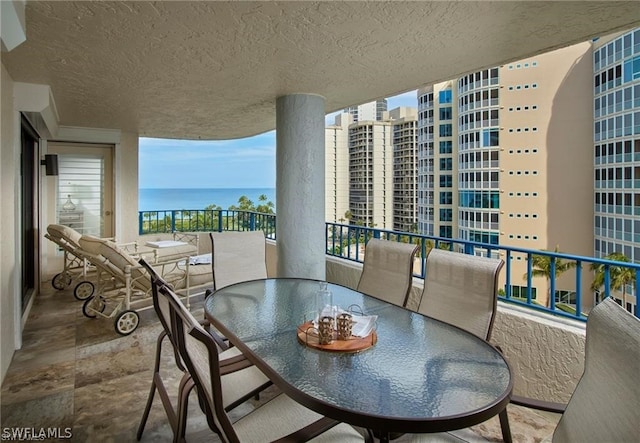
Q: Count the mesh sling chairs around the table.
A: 6